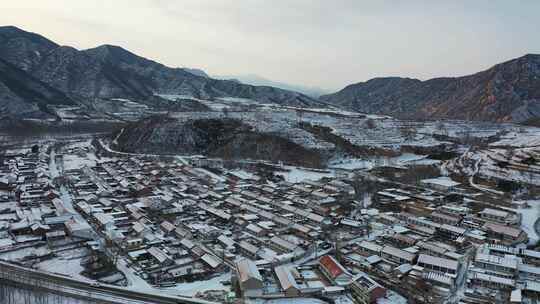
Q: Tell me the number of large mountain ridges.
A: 2